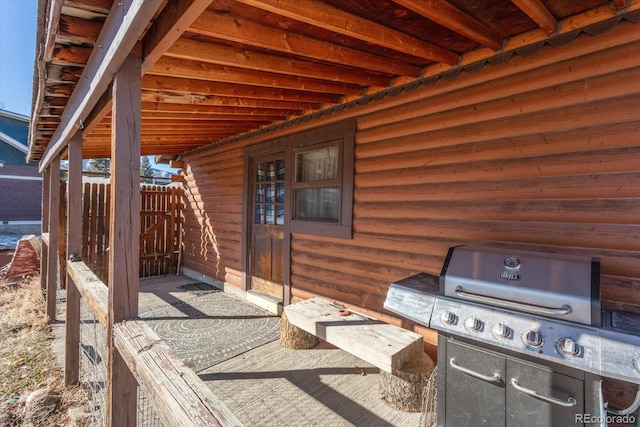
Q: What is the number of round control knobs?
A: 5